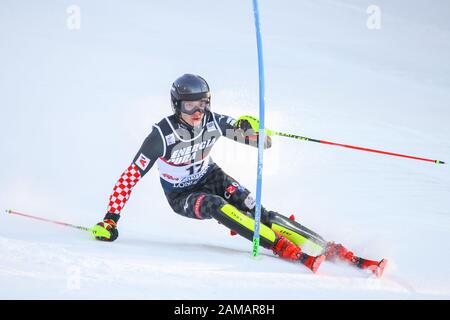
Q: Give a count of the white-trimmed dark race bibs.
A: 1